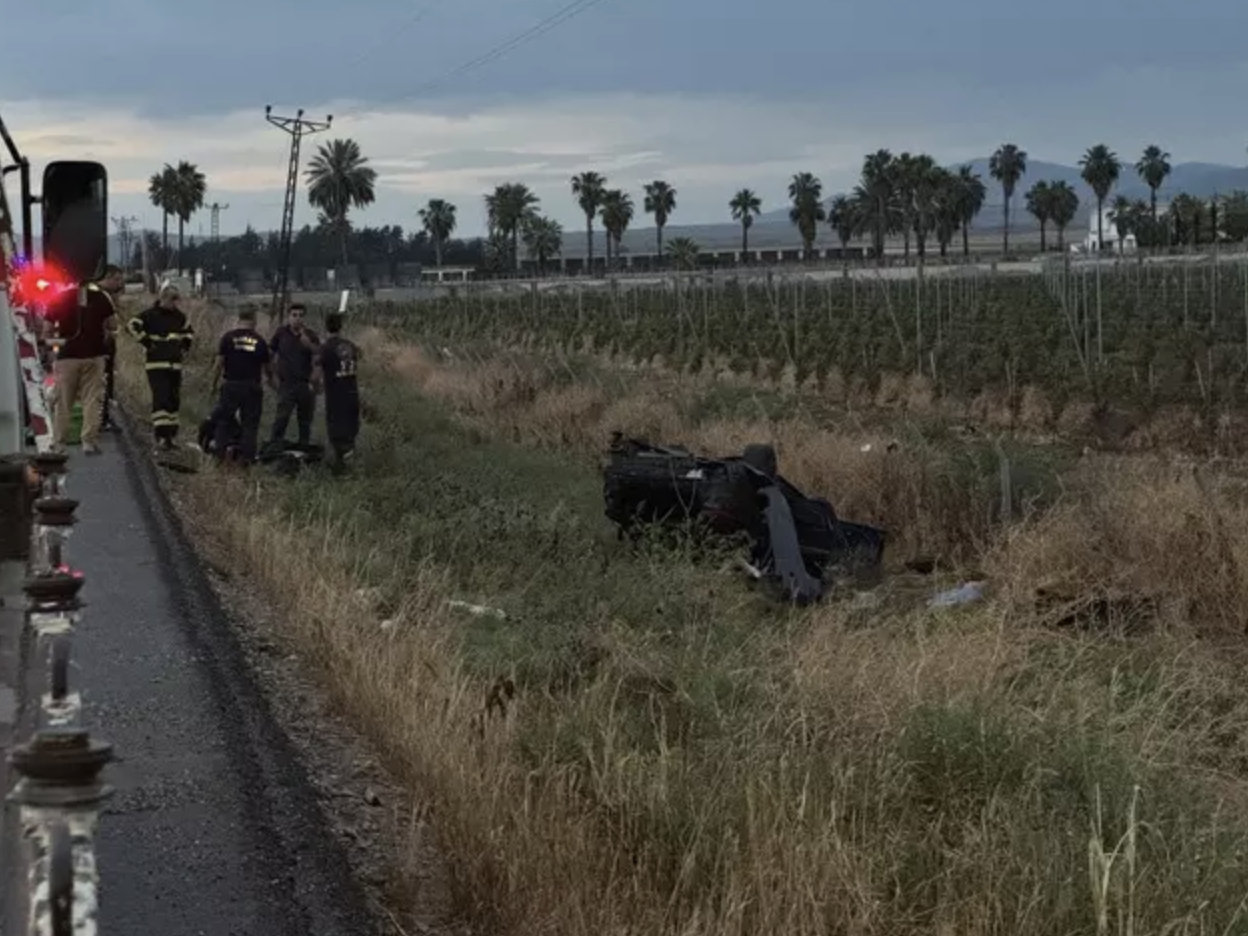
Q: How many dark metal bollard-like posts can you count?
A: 4